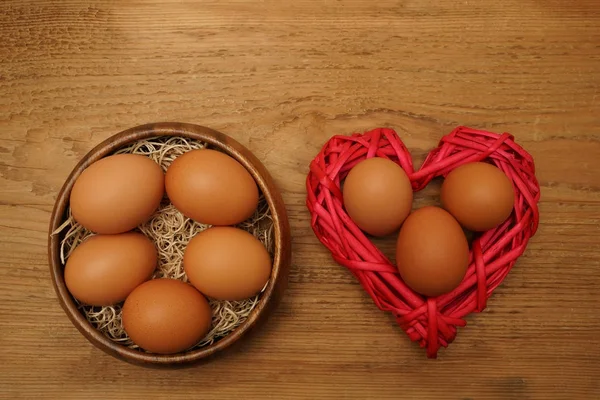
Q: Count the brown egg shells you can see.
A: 8